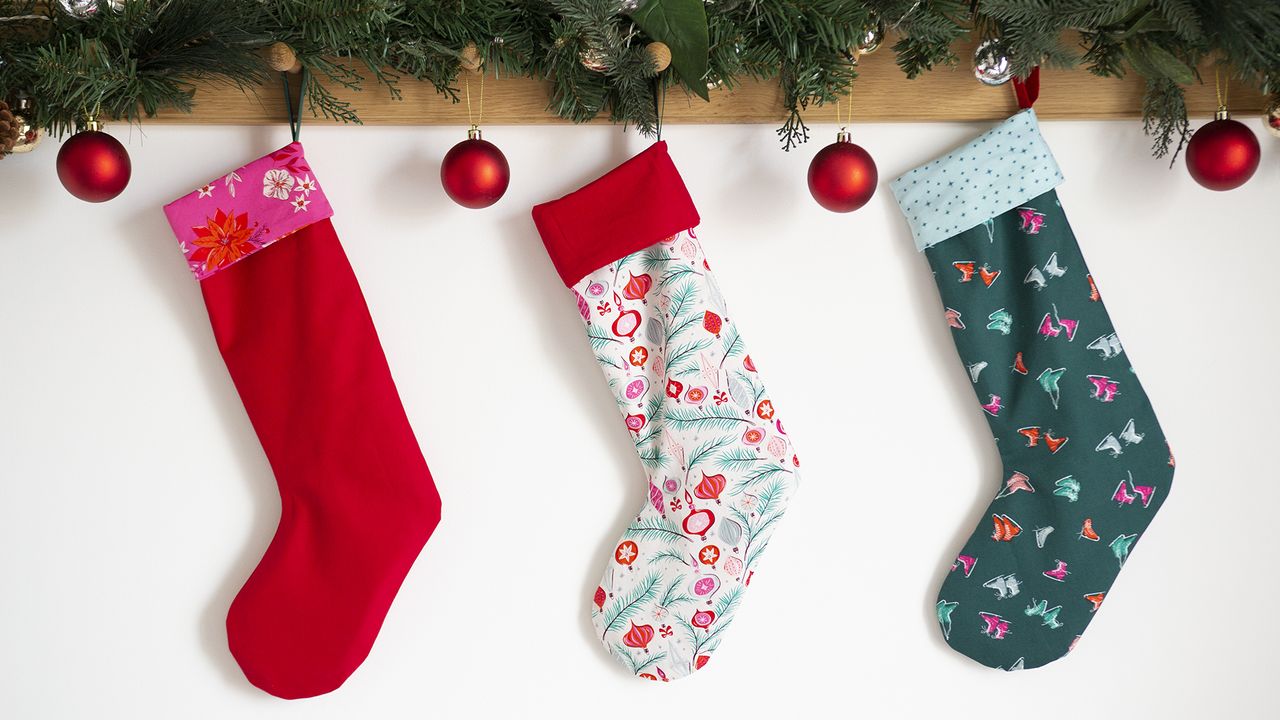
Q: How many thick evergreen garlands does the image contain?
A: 1